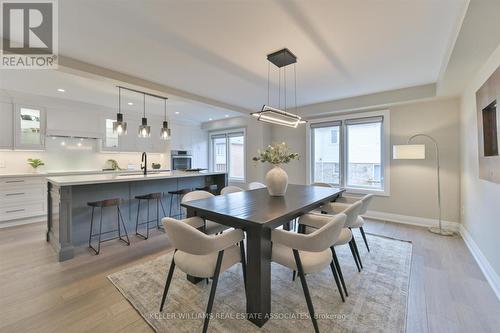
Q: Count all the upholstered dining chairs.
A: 8